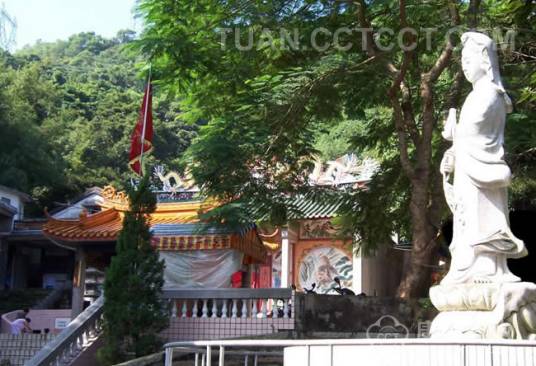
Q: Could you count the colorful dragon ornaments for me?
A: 2